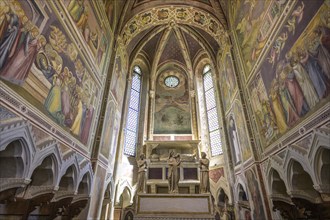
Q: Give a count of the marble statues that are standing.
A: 3